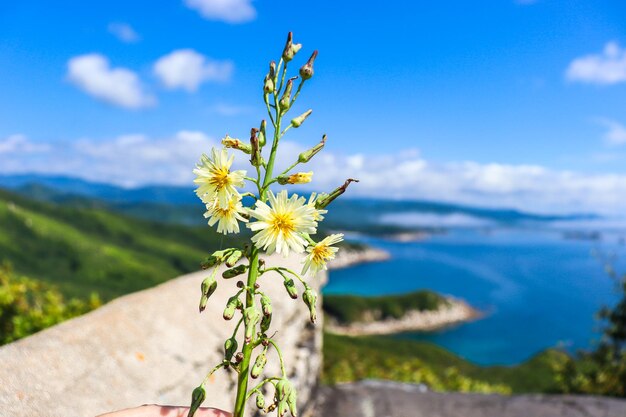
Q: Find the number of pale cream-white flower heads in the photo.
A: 5